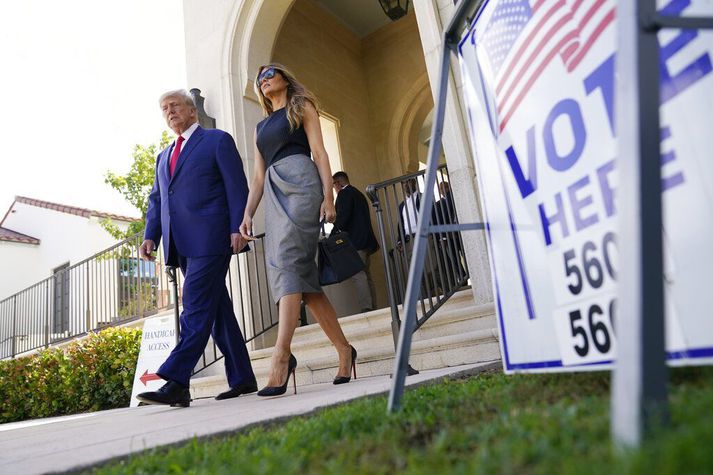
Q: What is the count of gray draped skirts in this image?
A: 1